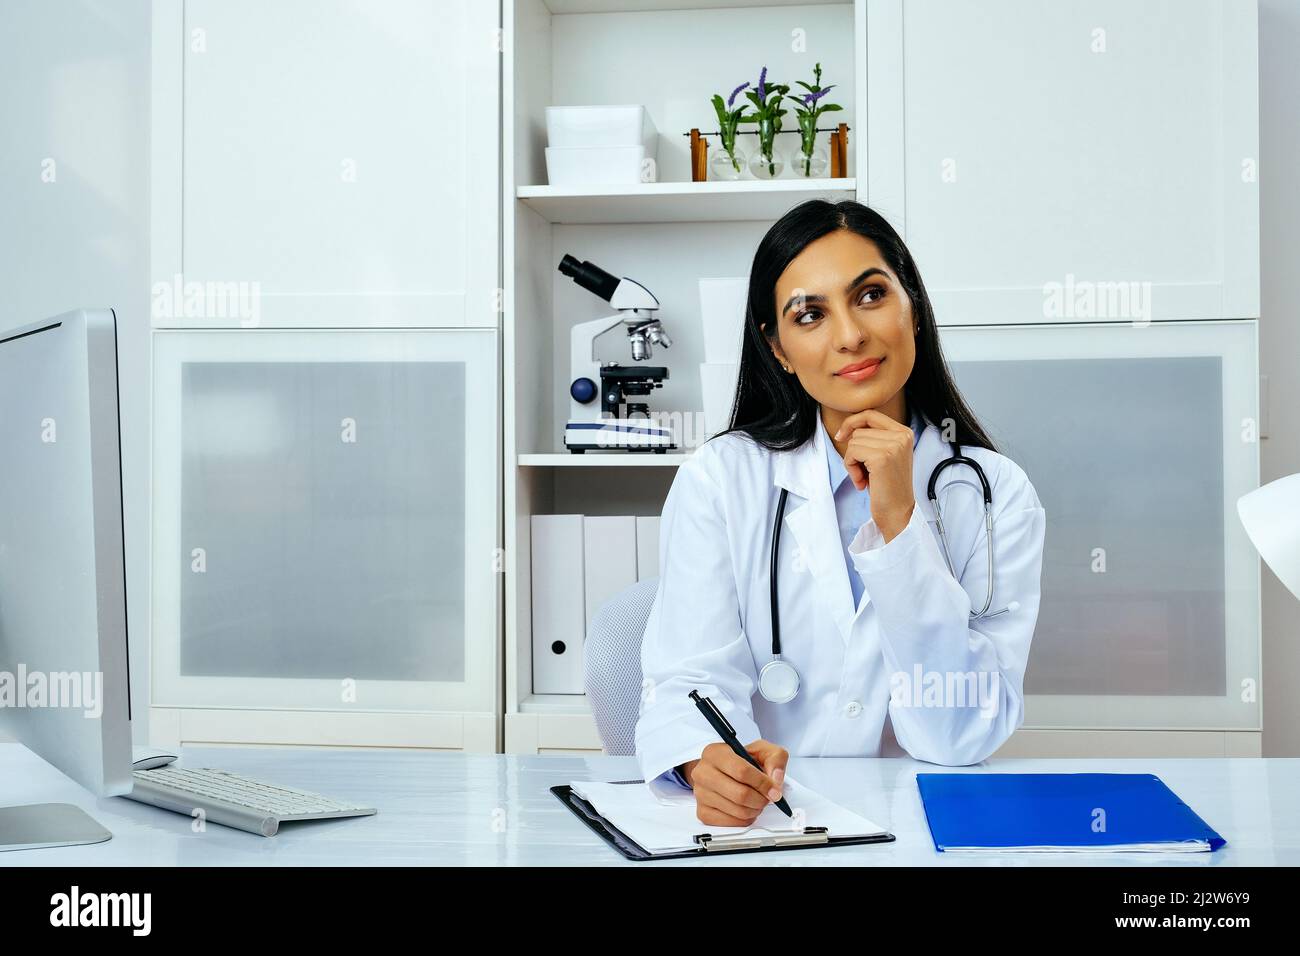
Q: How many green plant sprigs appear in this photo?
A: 3